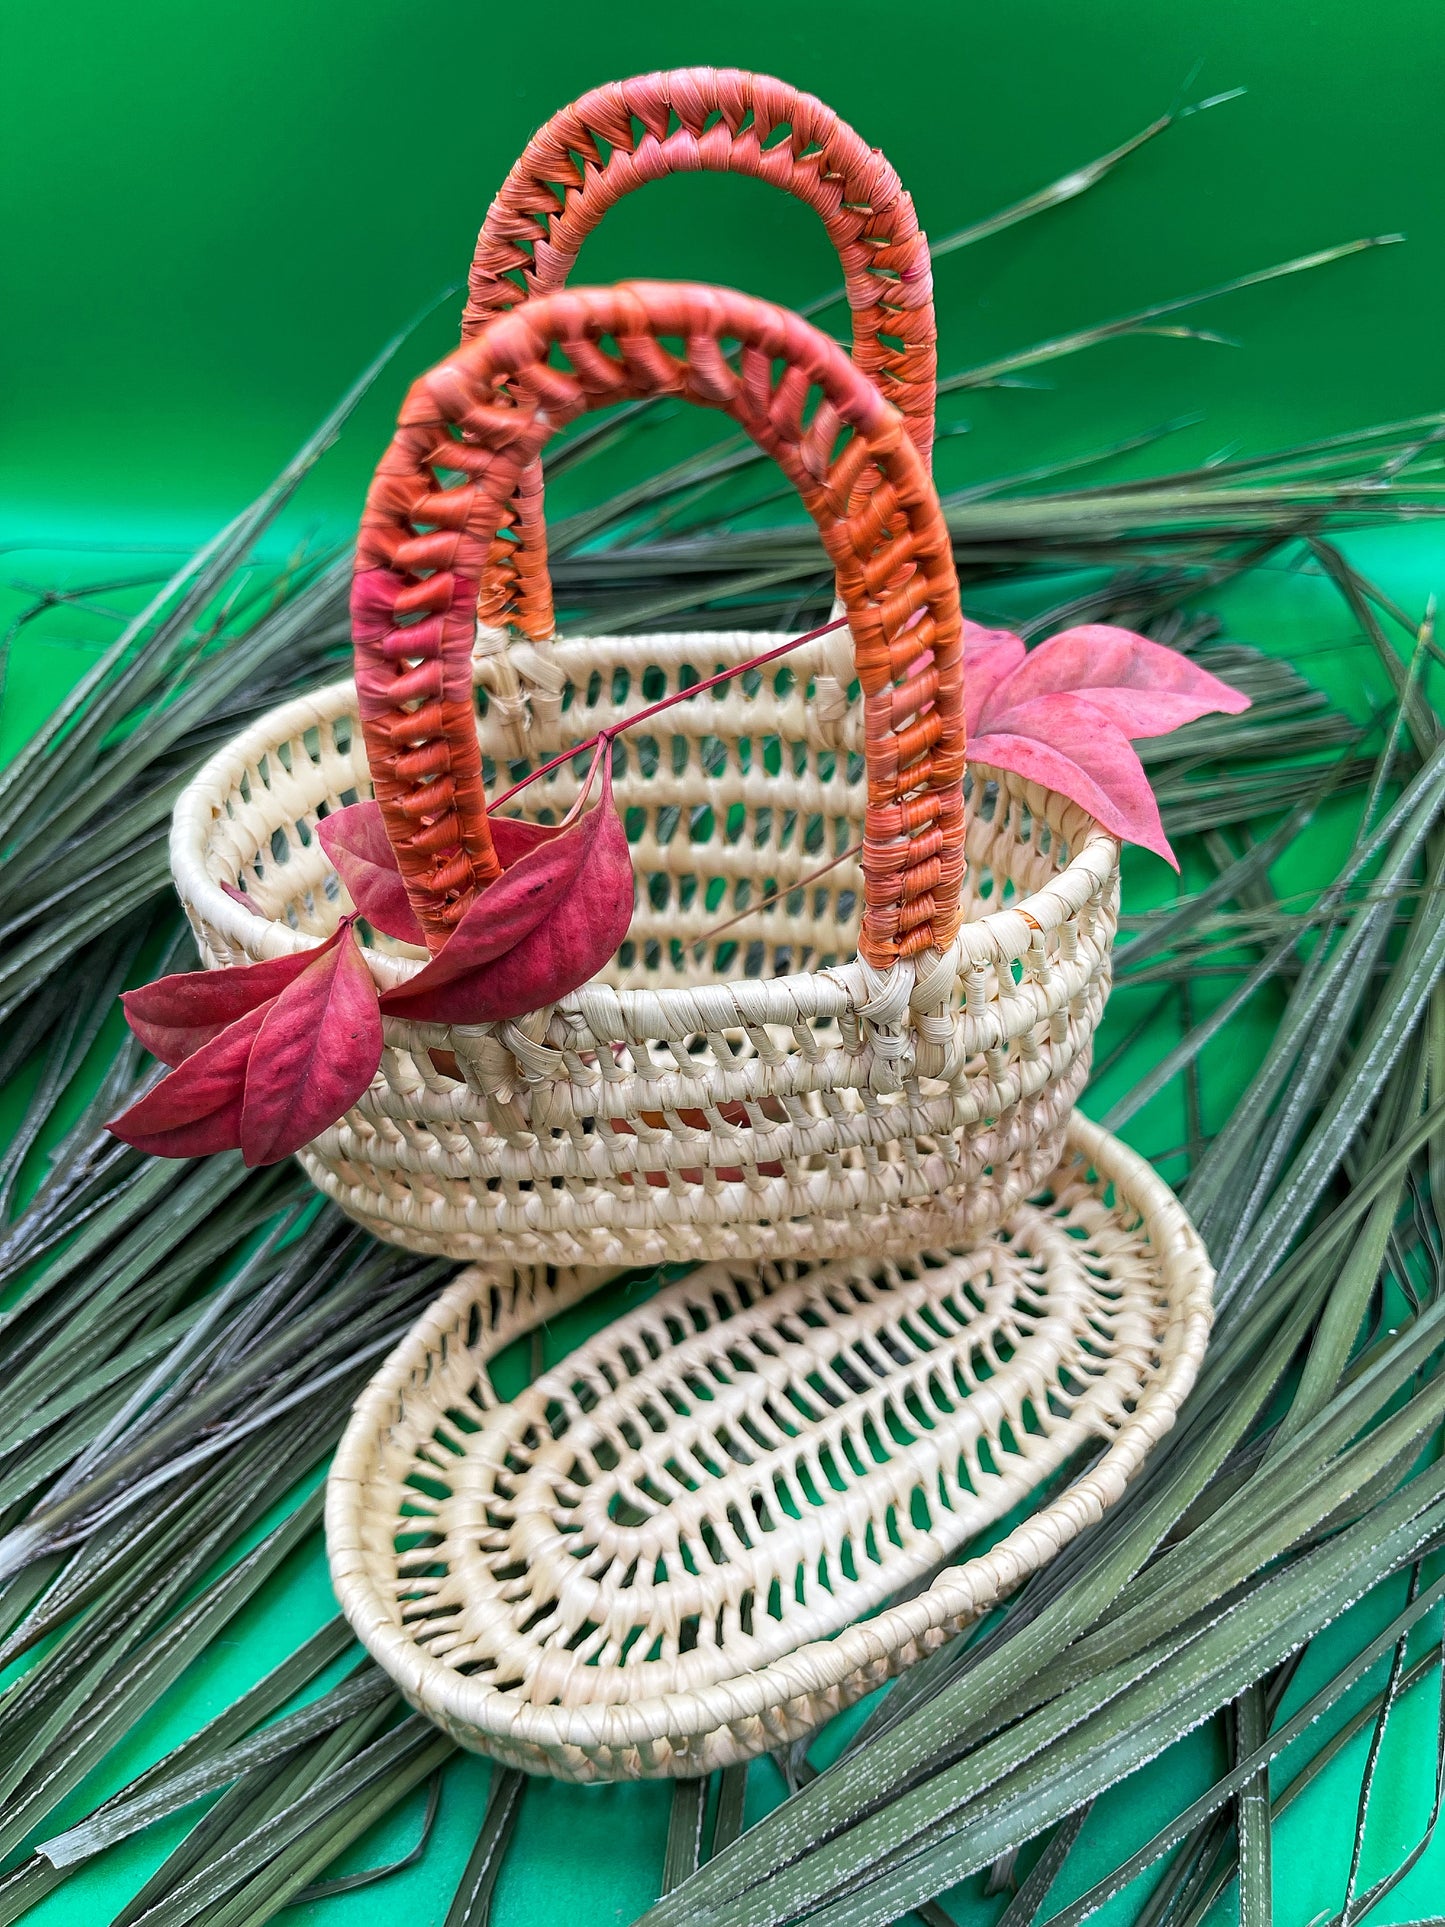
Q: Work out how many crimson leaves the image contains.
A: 5